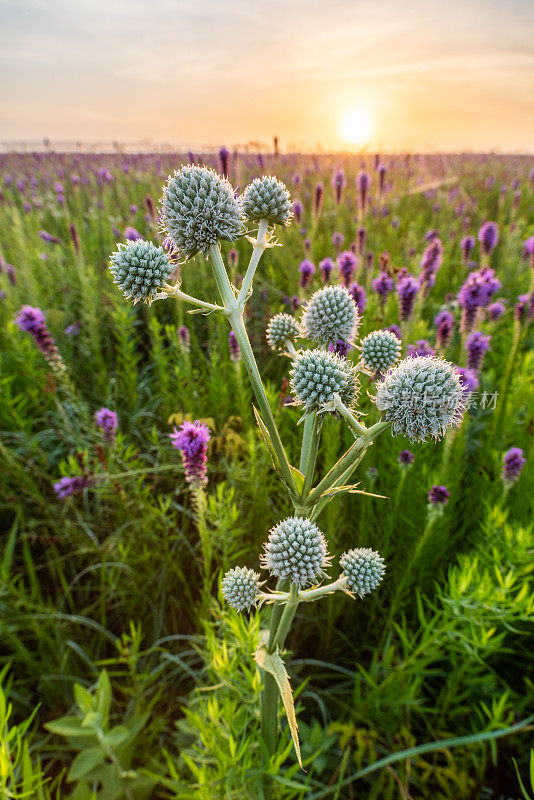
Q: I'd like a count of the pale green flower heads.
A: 11